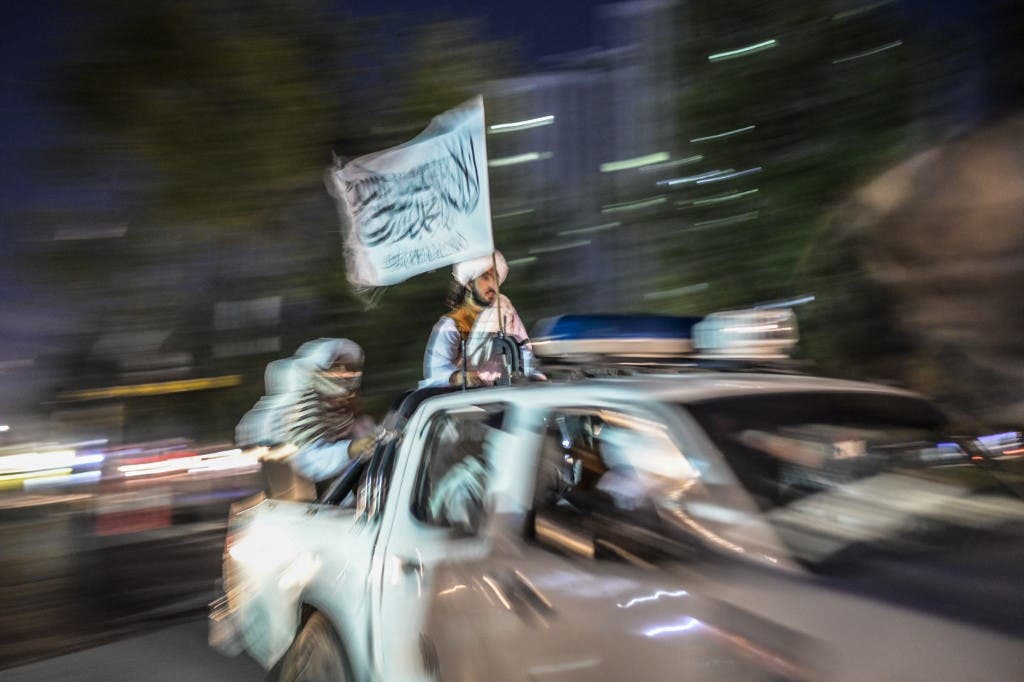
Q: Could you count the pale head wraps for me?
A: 2